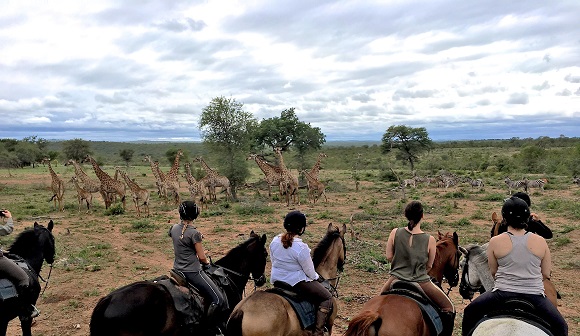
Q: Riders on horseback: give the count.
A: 6